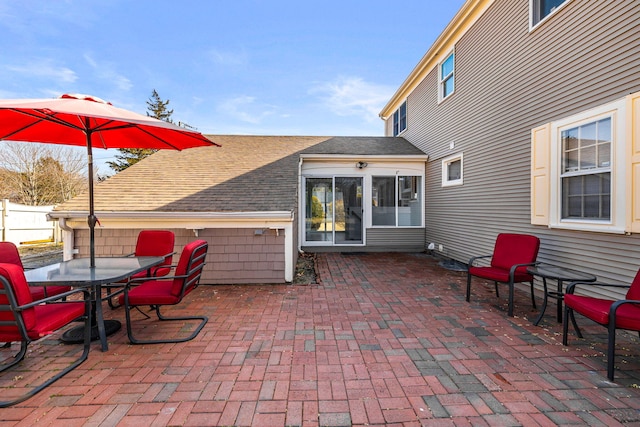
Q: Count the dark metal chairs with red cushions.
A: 6